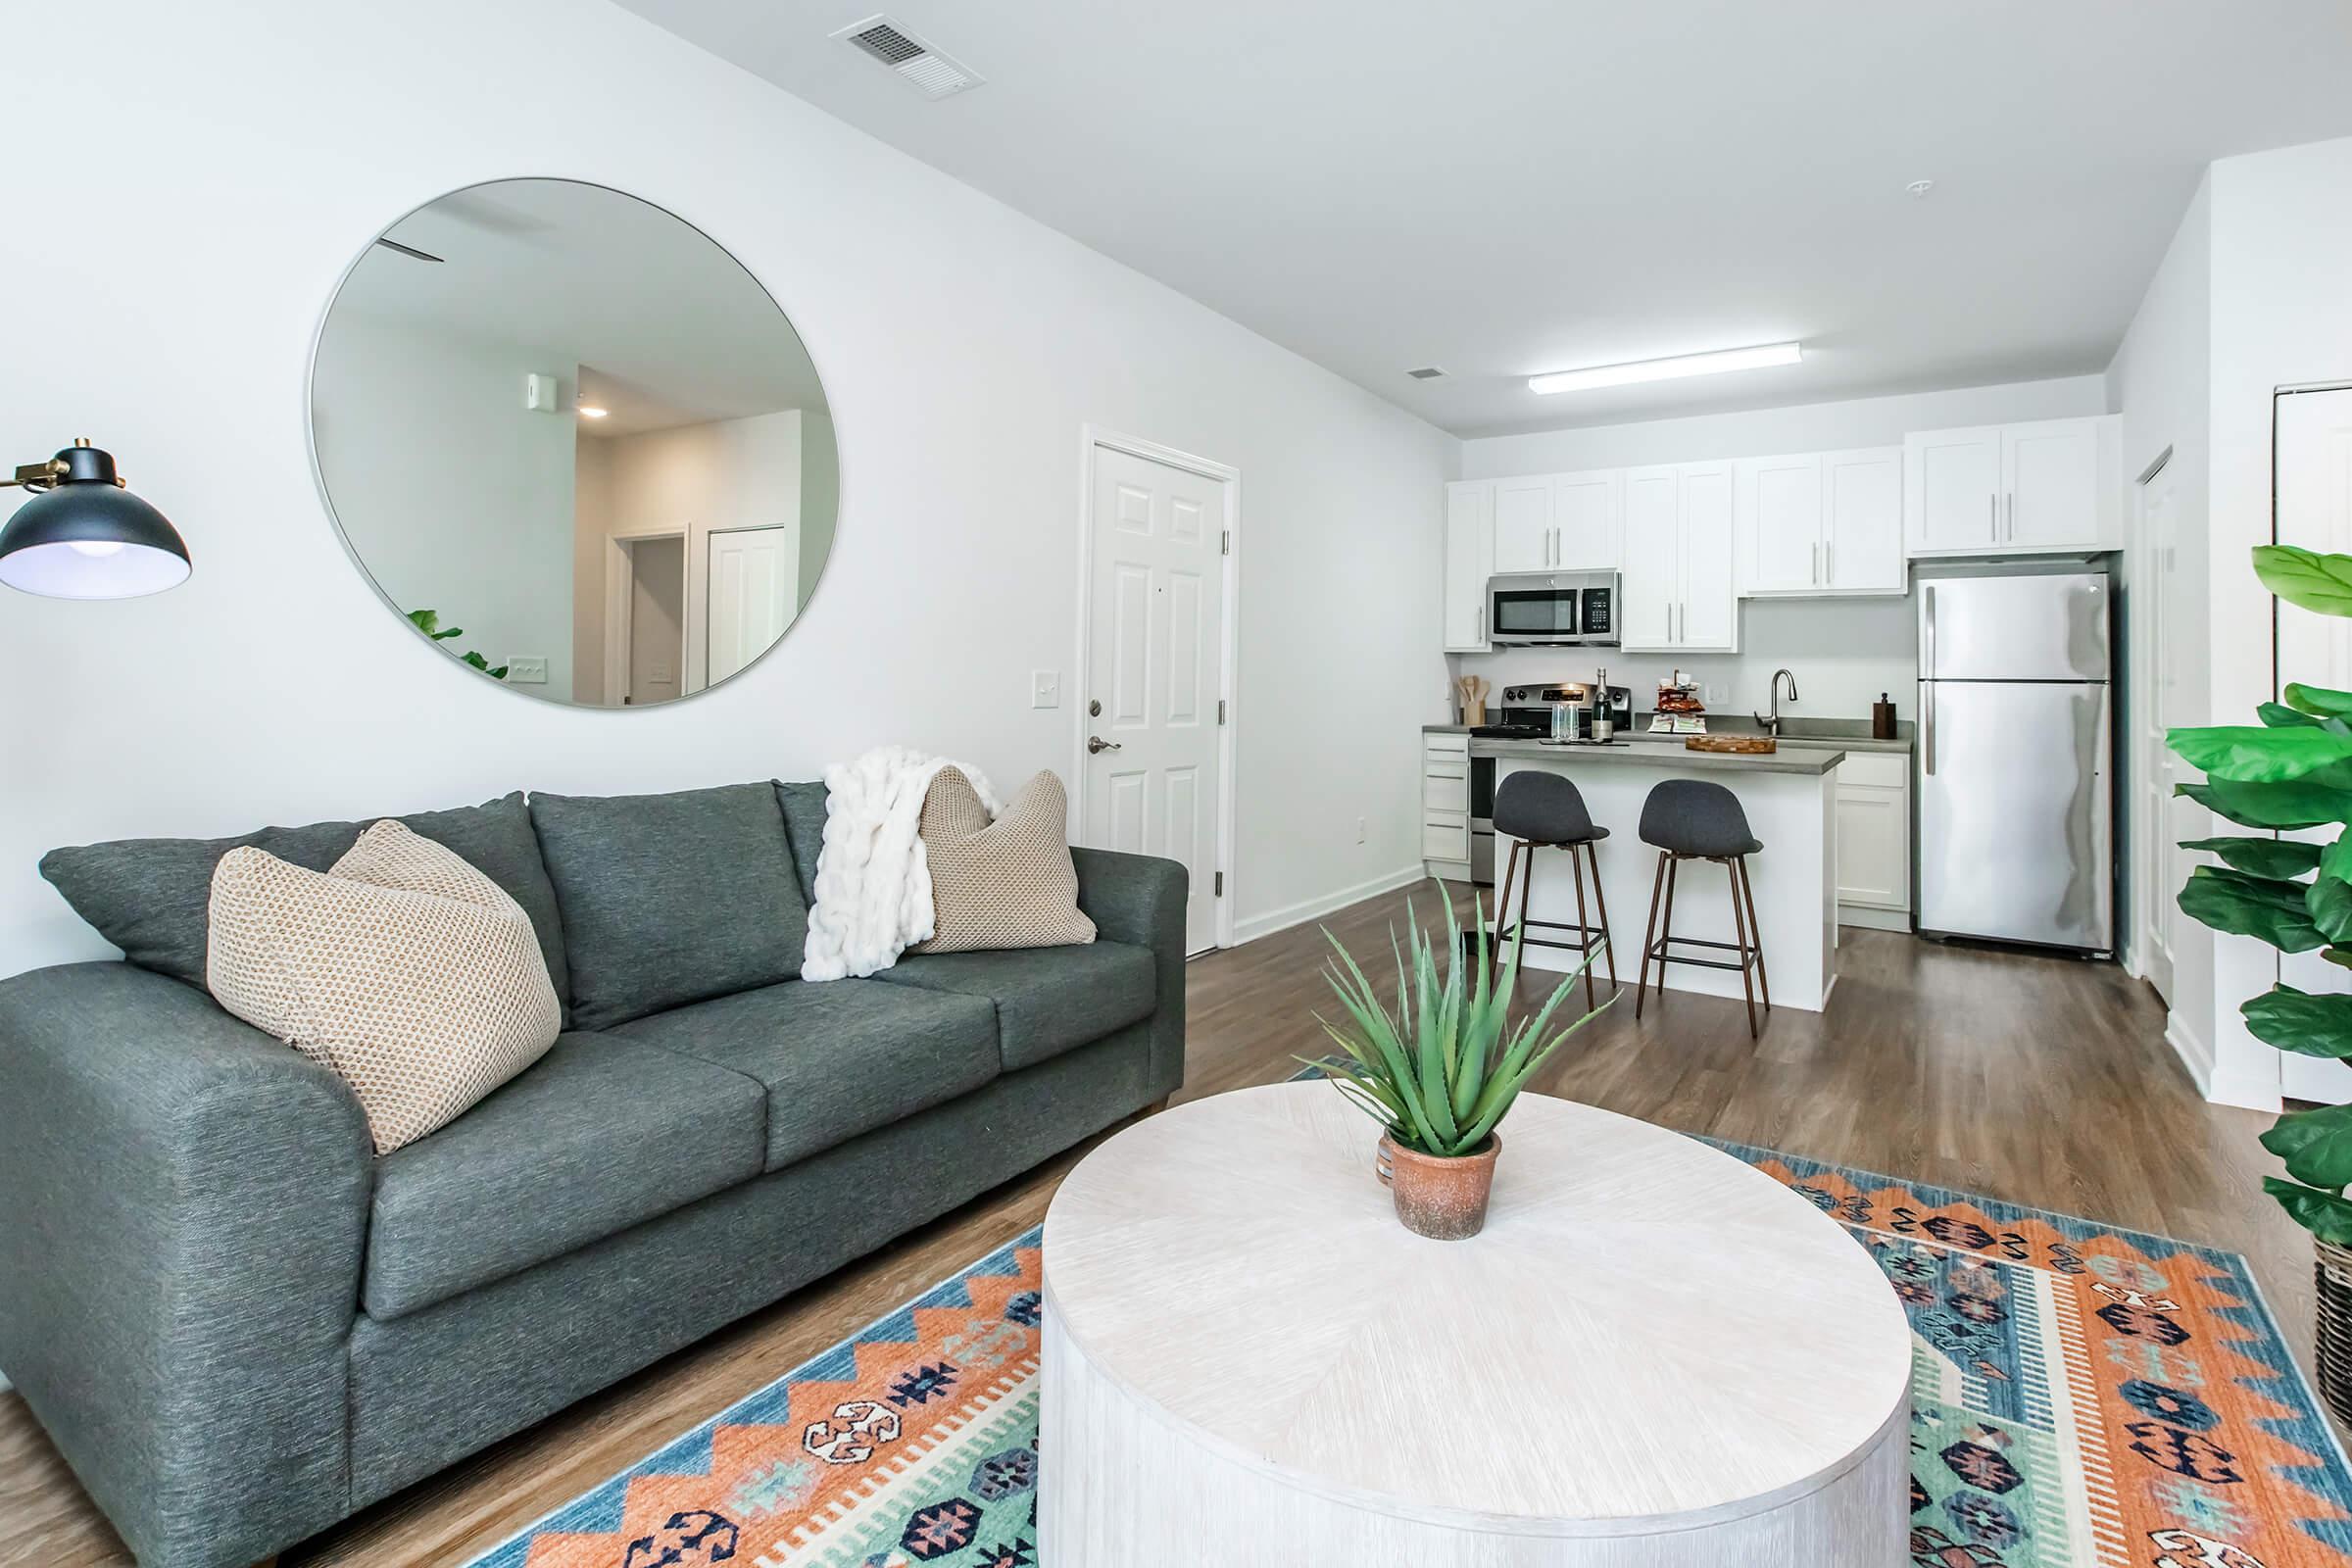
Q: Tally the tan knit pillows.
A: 2